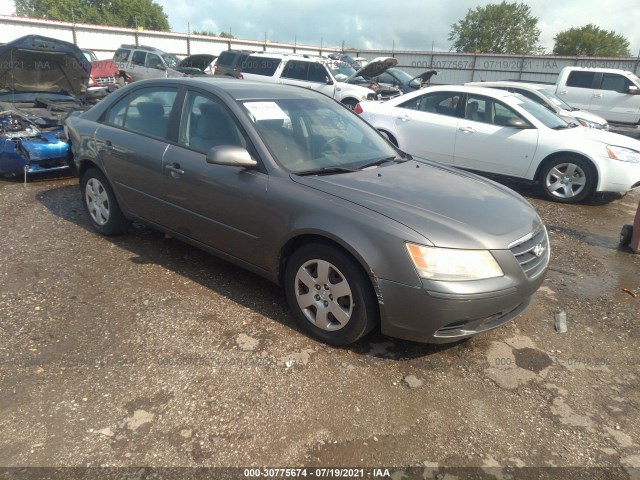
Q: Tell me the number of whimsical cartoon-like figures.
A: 0